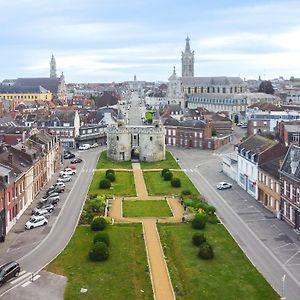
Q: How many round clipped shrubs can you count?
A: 12